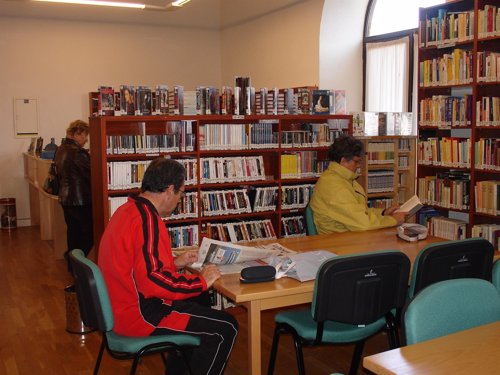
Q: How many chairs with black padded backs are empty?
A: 2